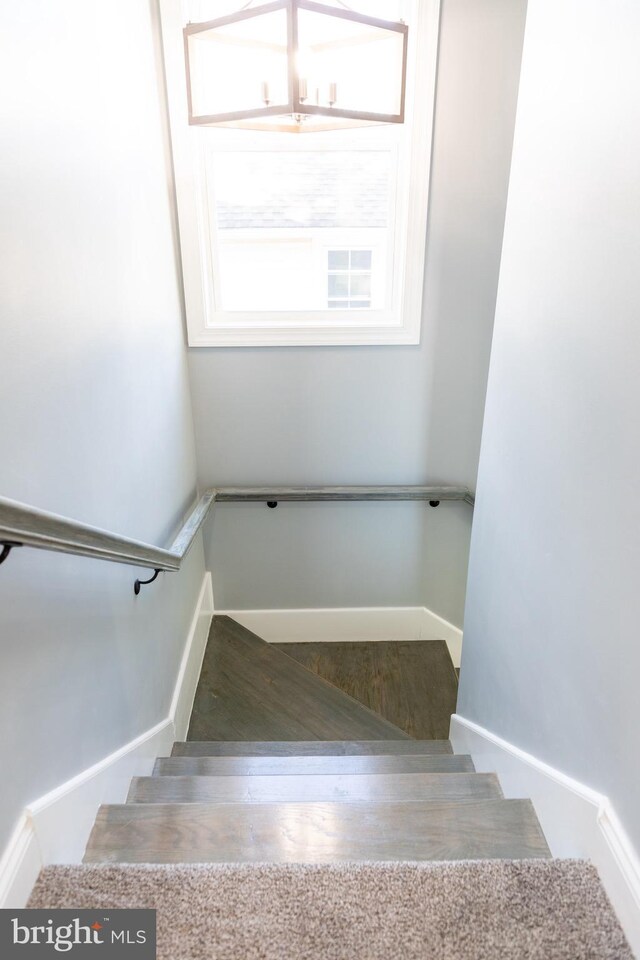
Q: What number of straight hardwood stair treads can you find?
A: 4